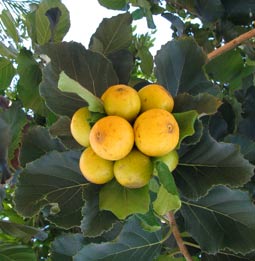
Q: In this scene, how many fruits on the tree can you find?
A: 8